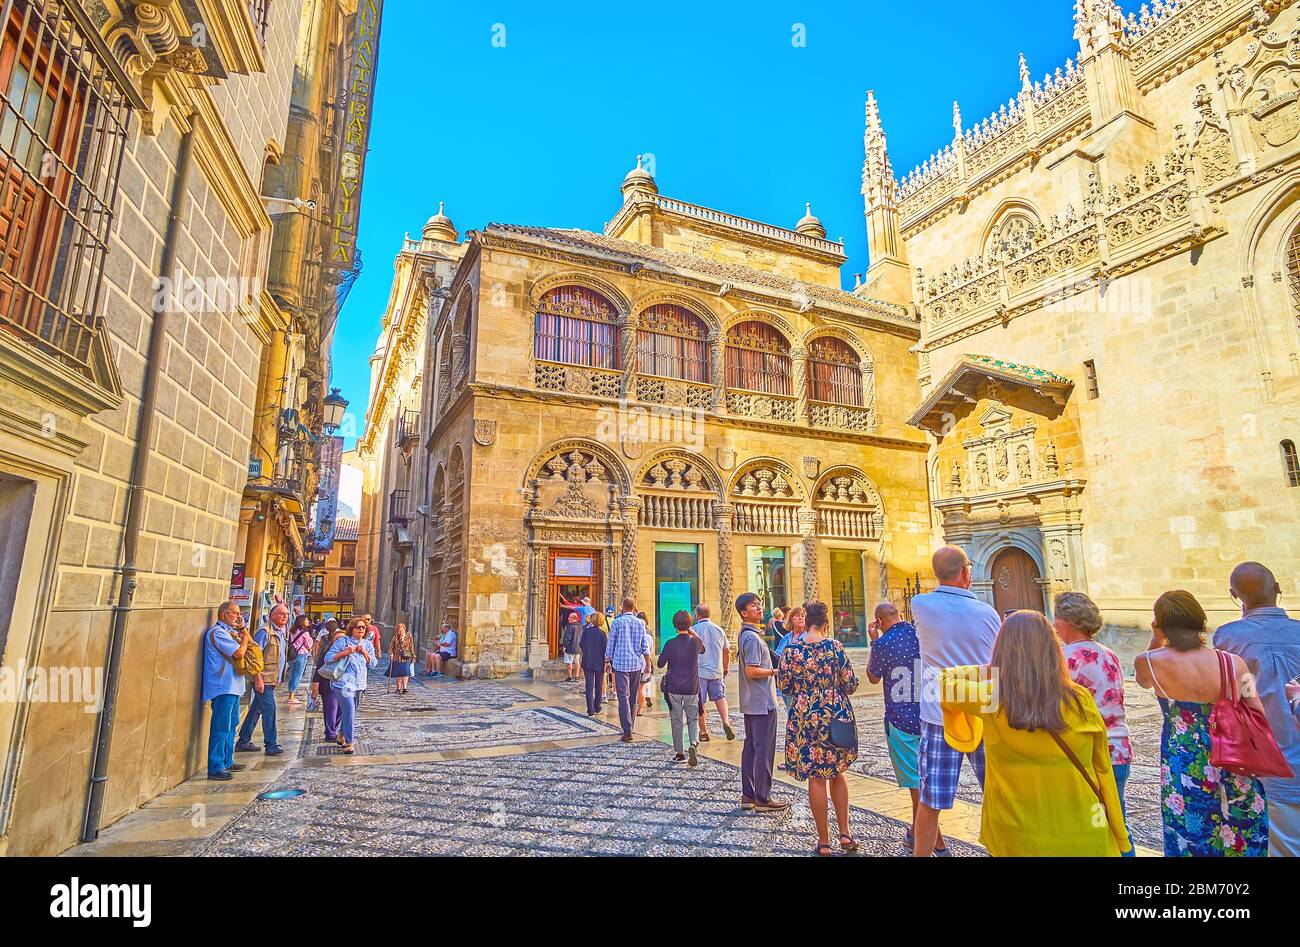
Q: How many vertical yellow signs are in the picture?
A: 1